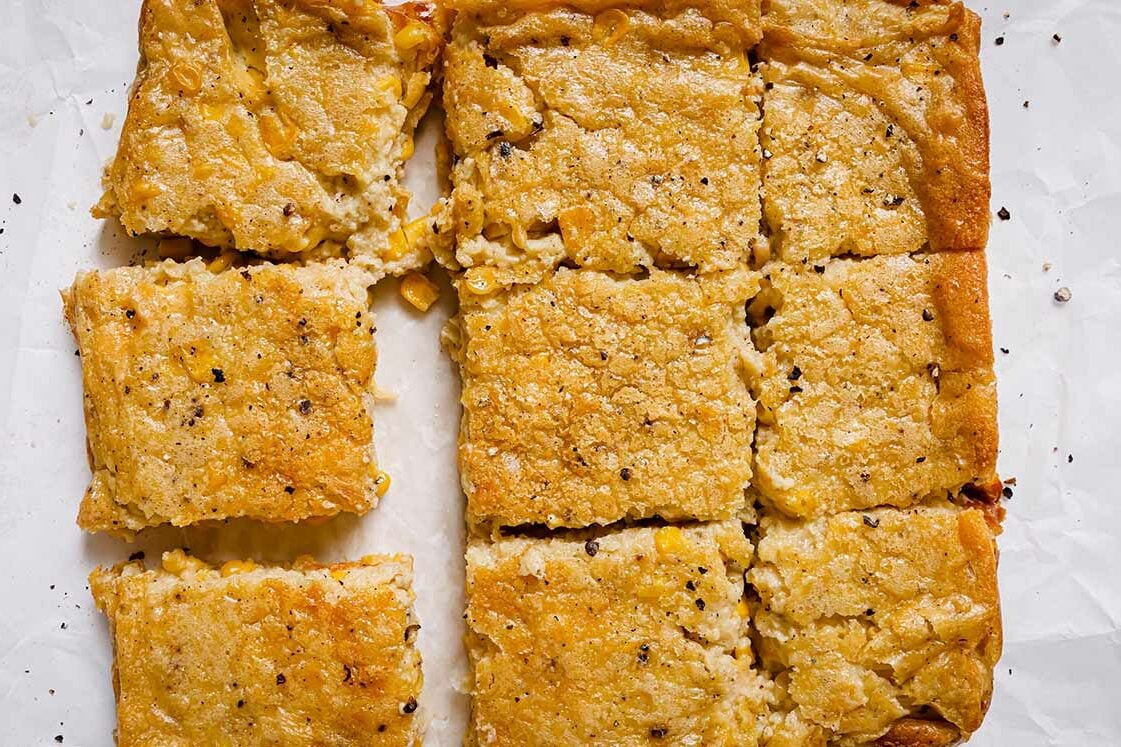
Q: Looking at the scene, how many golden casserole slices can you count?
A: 9